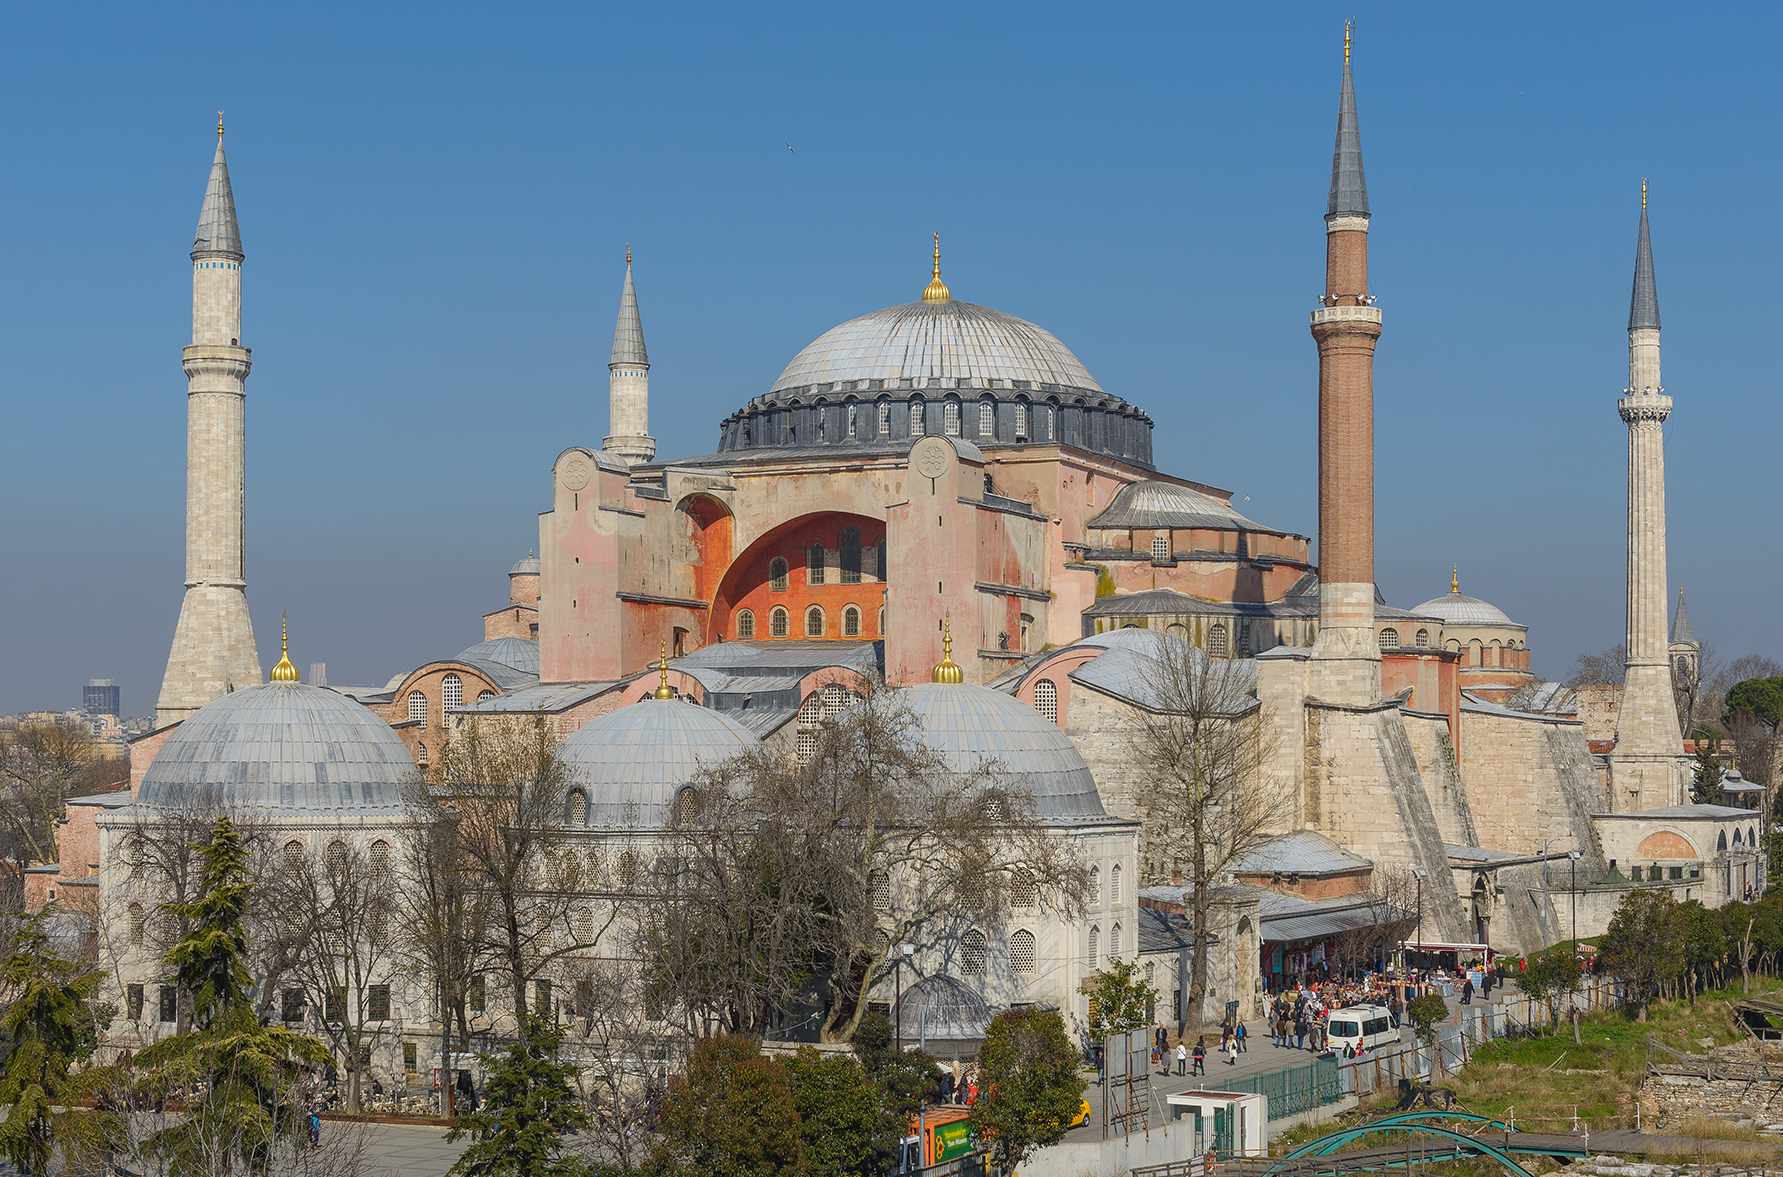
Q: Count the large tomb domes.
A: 3